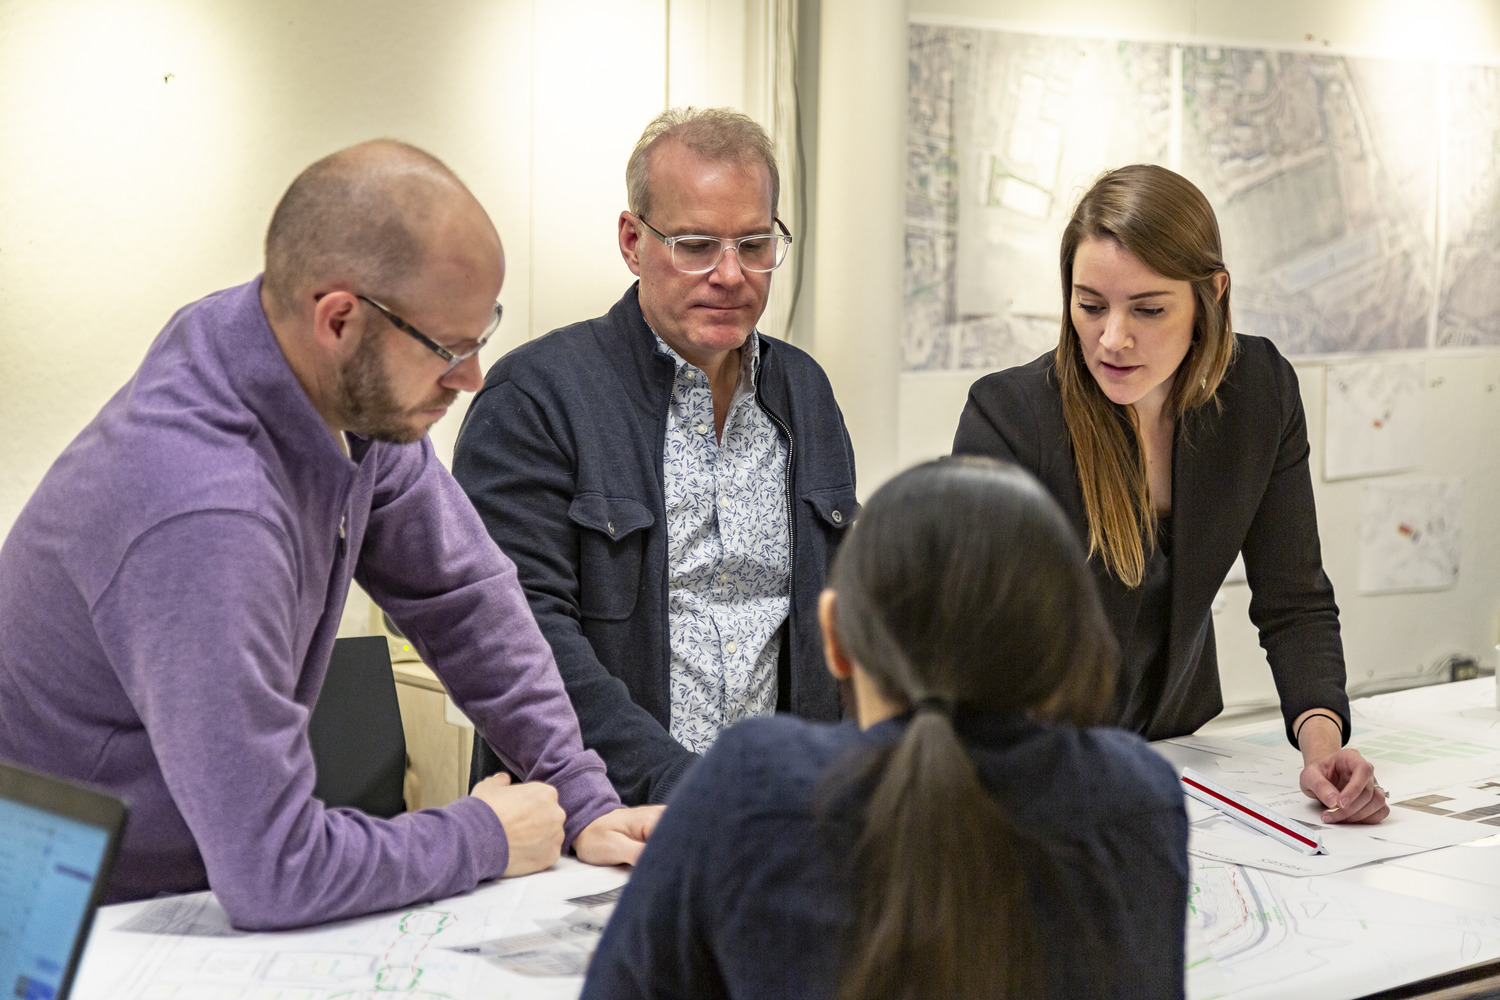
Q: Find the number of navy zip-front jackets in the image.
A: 1